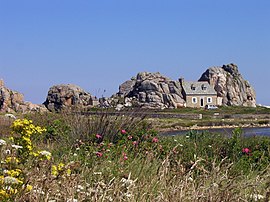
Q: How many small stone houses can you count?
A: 1